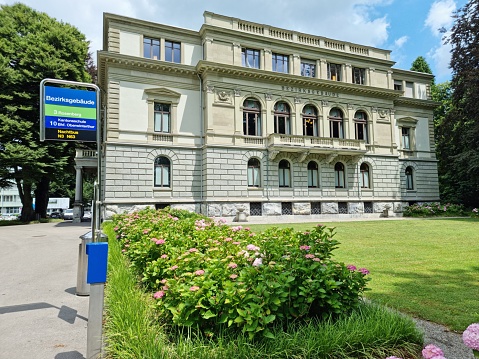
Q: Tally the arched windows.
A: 12